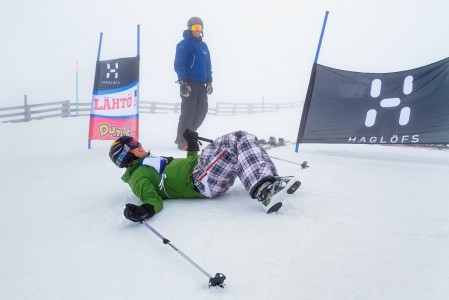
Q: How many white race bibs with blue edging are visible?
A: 1